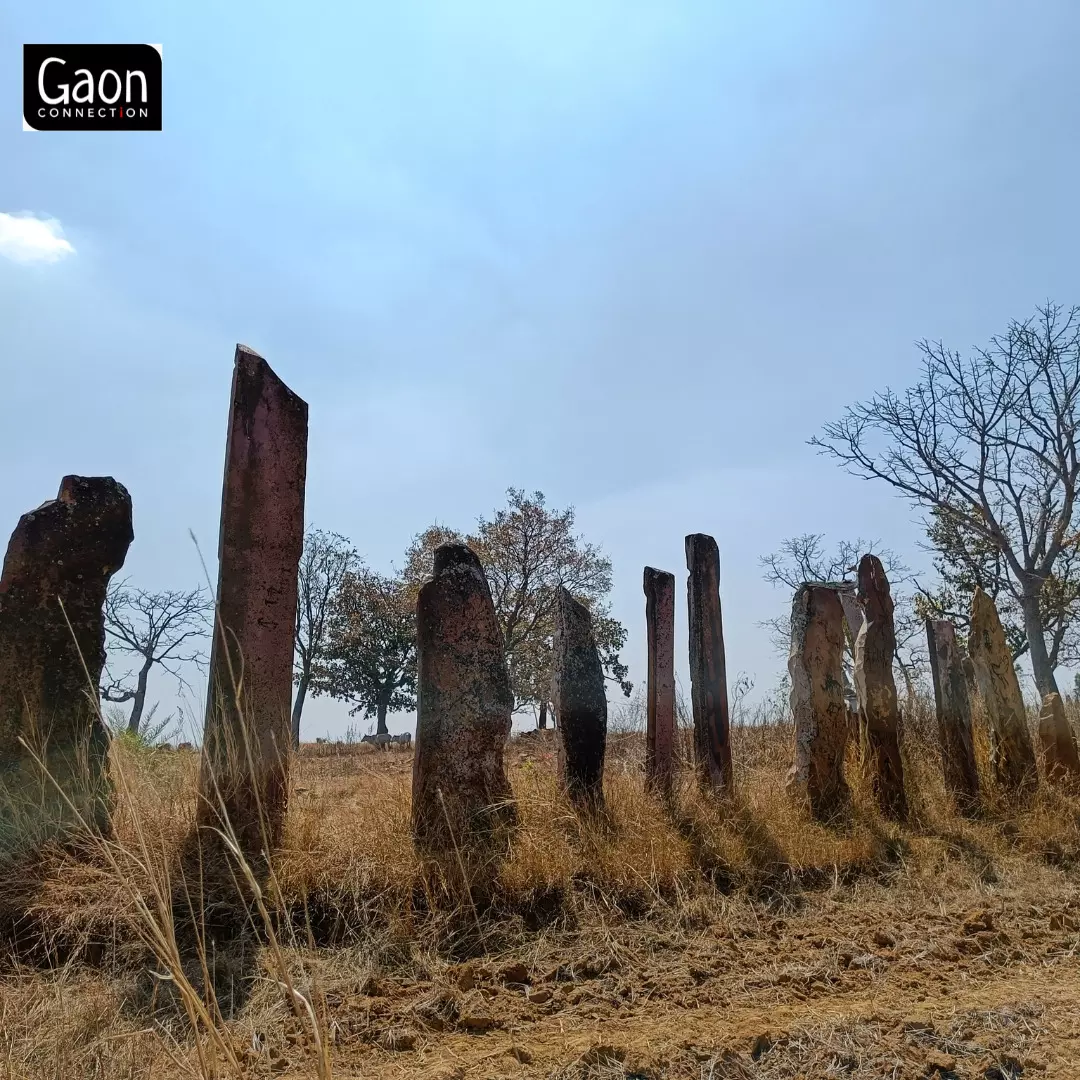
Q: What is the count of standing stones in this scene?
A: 11